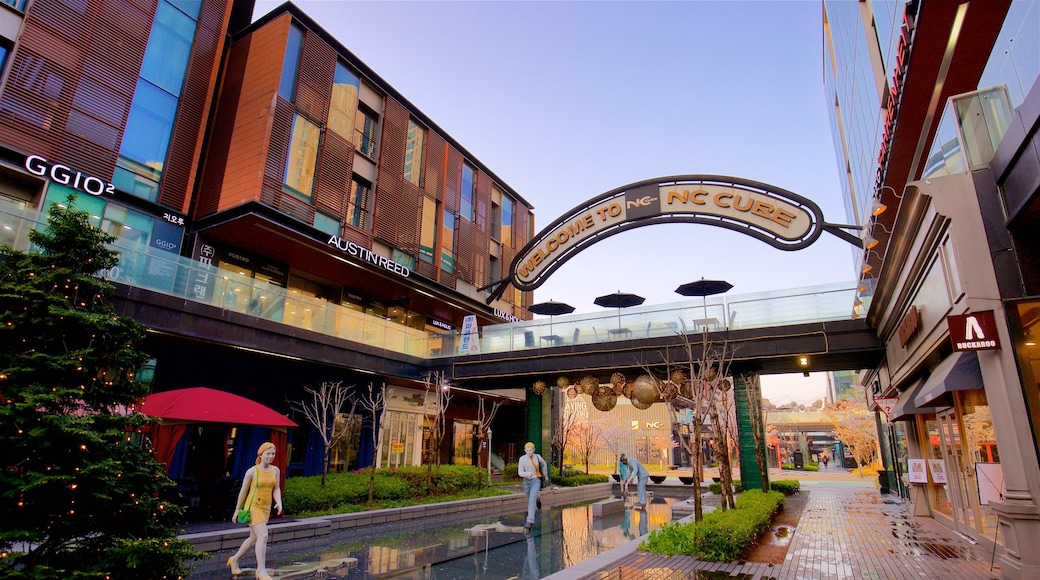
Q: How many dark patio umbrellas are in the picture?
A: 3